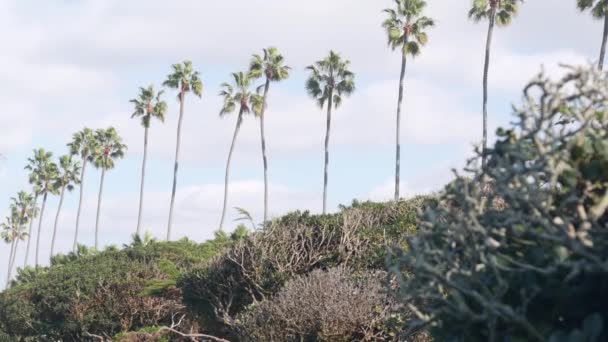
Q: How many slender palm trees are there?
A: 15